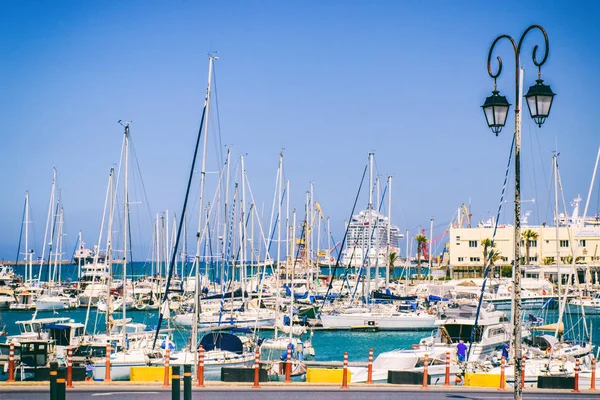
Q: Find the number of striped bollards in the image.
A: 15